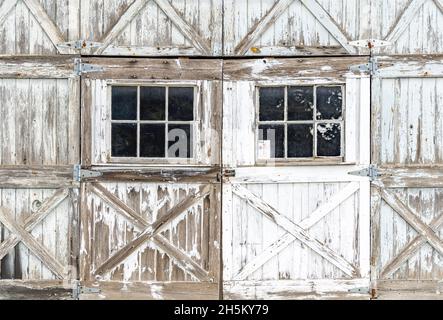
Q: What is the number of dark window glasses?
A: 12